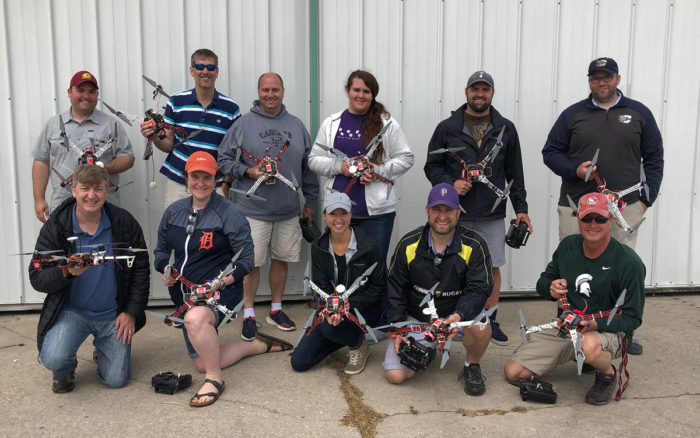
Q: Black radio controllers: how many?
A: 5